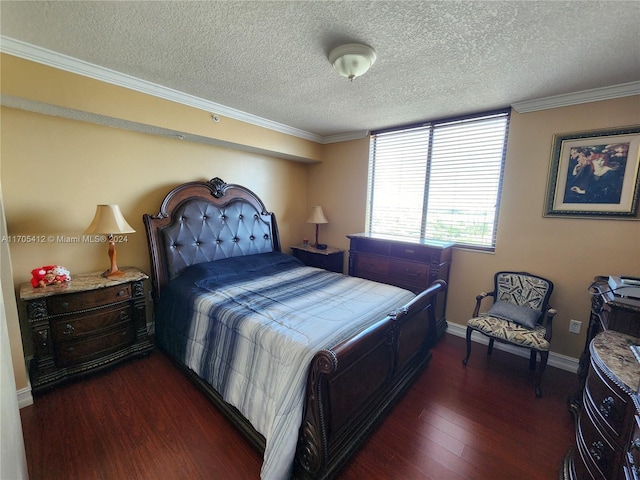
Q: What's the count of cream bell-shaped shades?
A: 2